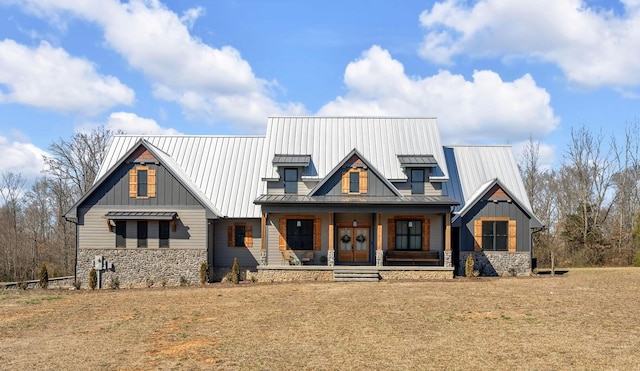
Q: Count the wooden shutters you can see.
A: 12